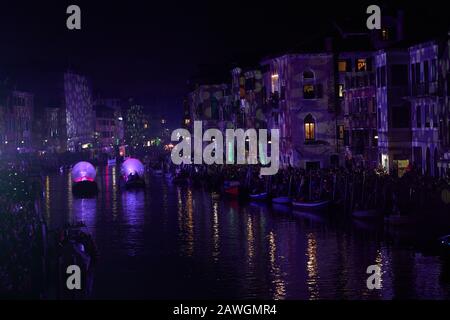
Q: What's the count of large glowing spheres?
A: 2